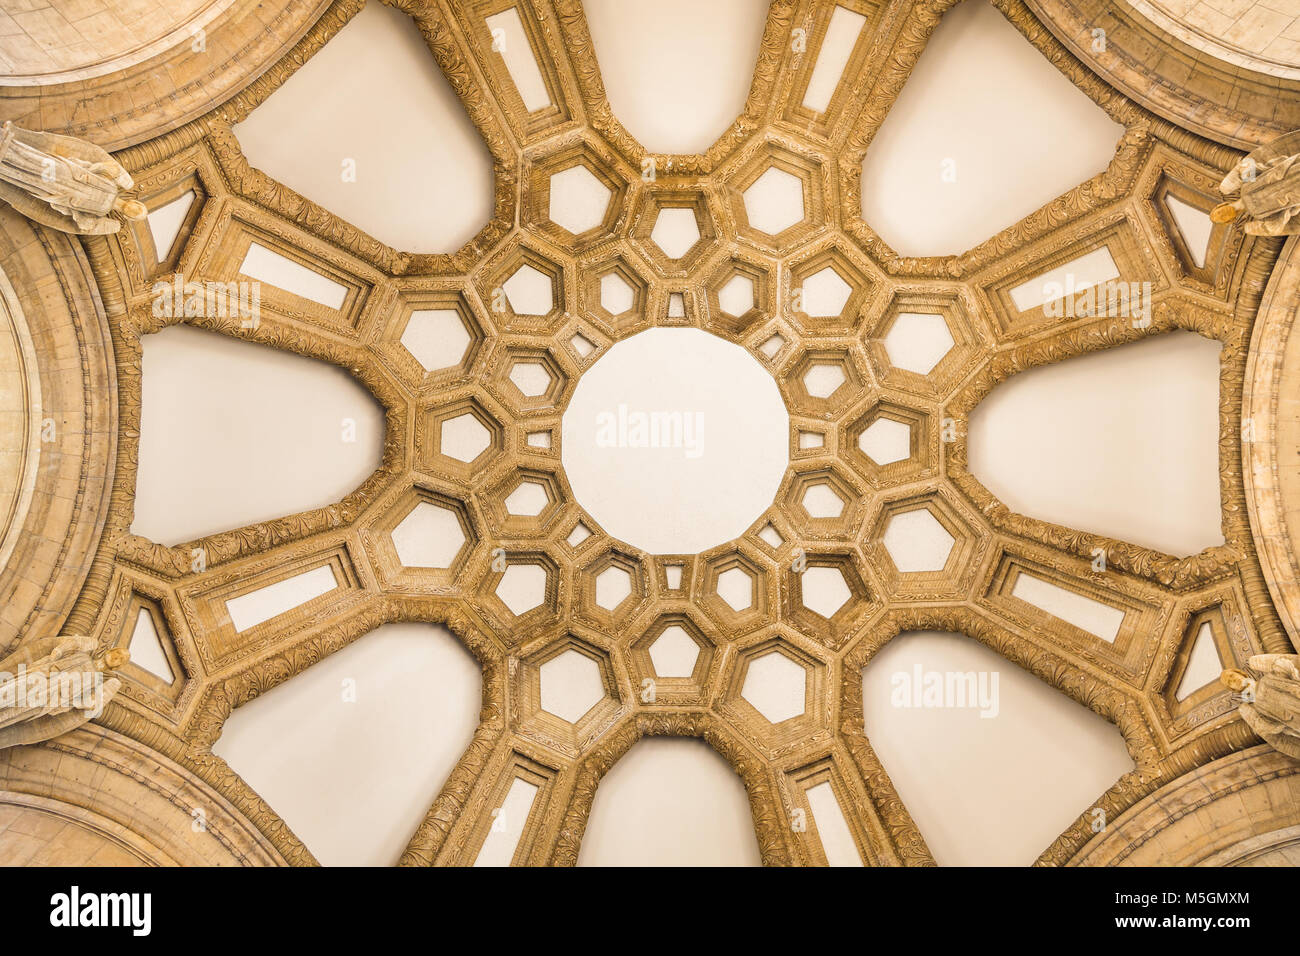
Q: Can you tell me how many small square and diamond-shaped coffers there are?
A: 8